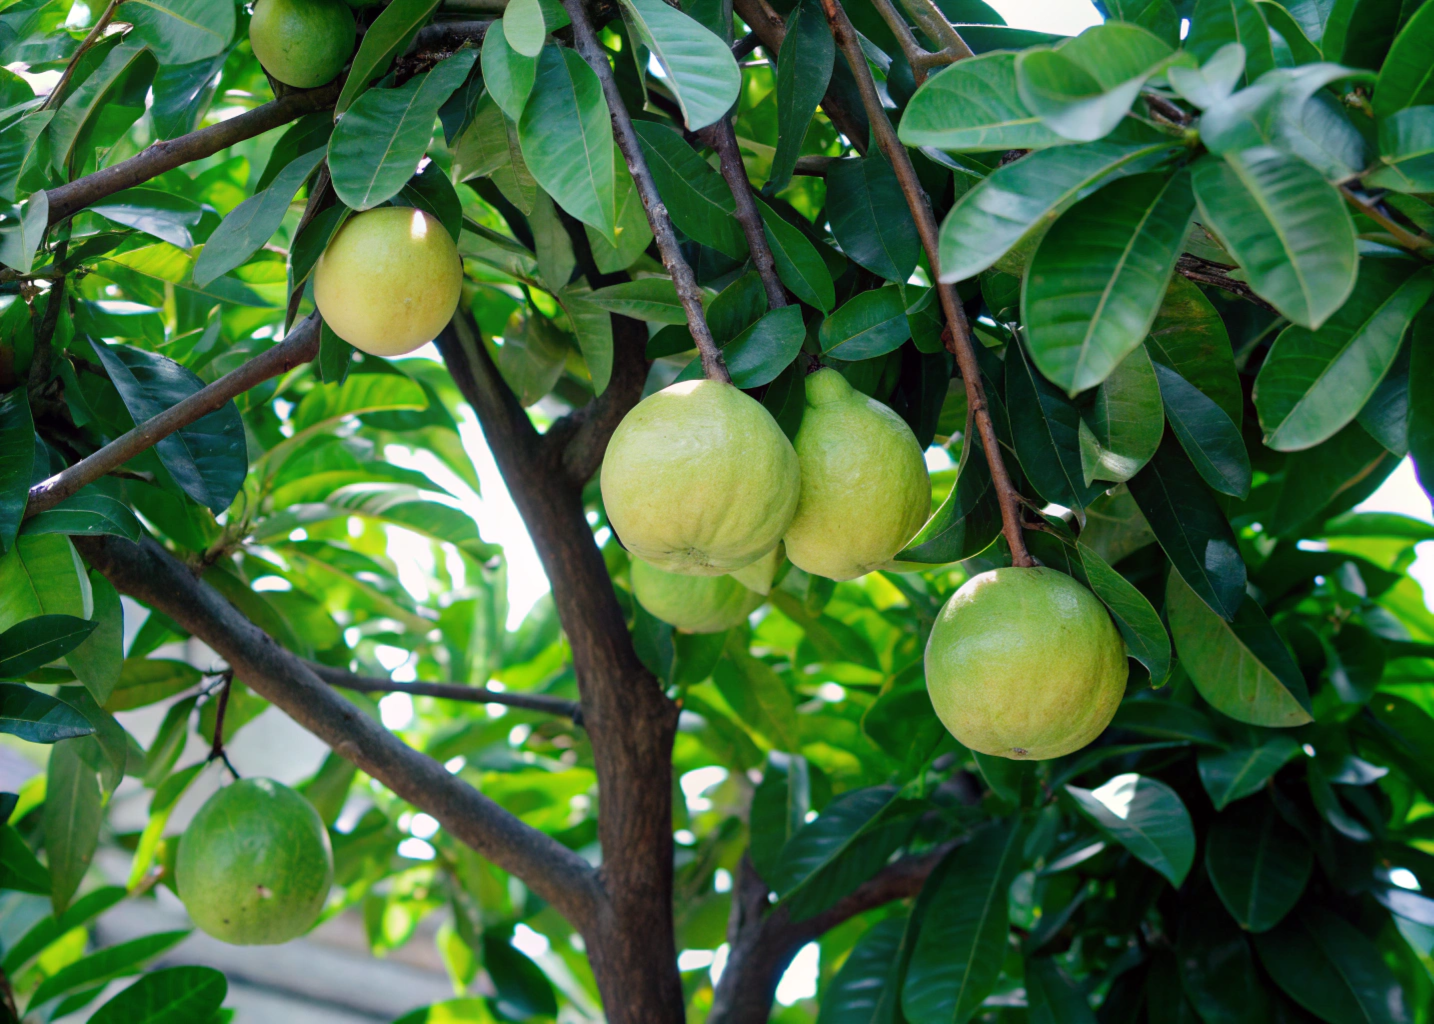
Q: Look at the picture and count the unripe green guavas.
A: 6